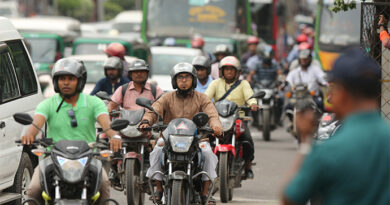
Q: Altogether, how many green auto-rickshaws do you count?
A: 3